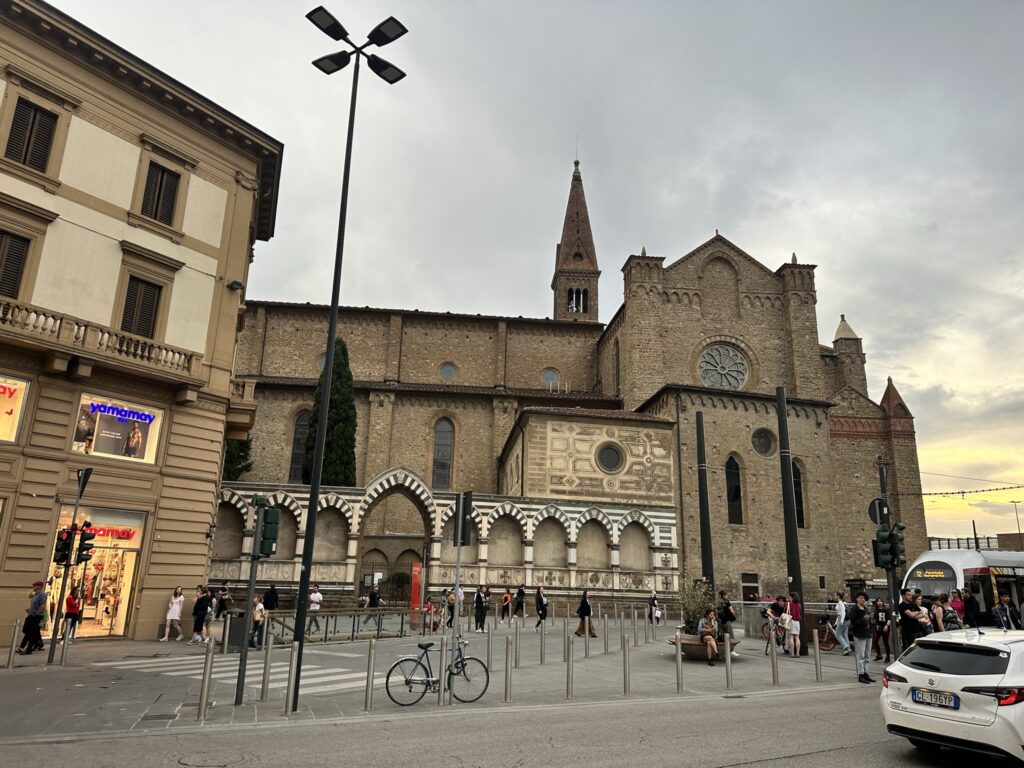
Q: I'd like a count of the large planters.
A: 1